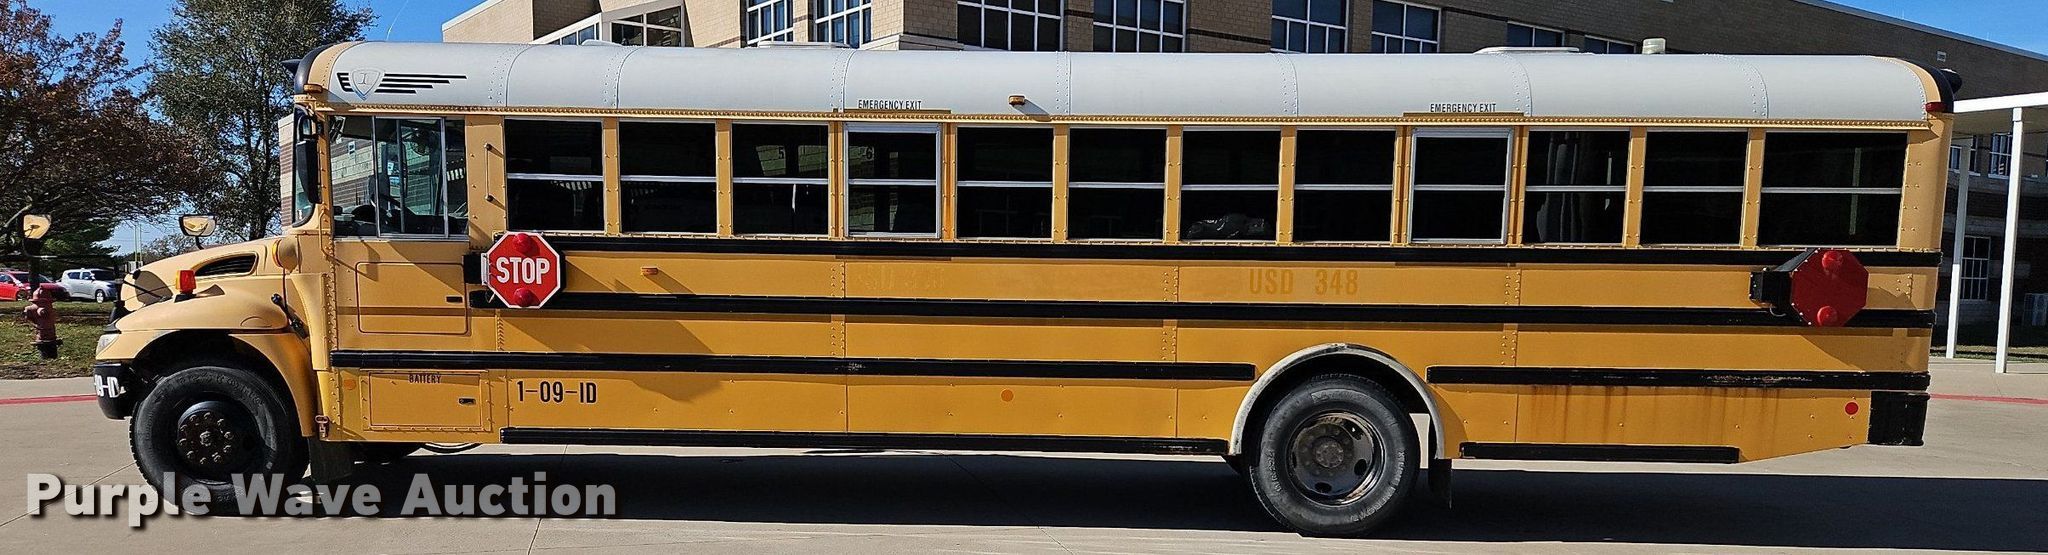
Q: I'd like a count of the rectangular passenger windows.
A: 12